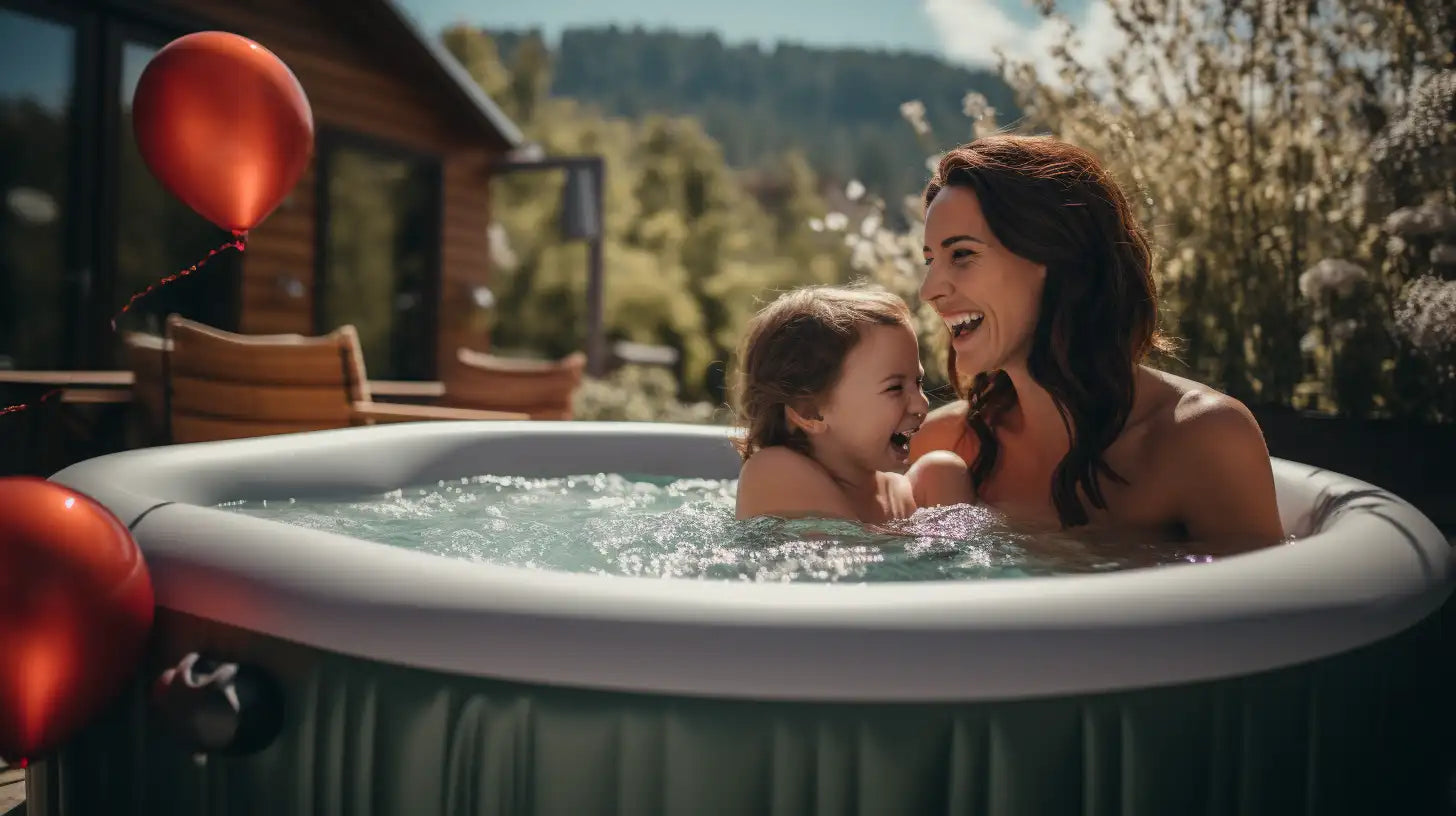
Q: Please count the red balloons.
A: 2